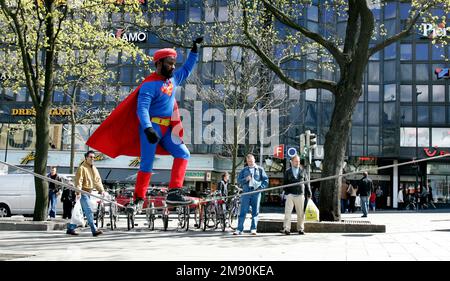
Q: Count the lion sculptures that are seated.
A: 0